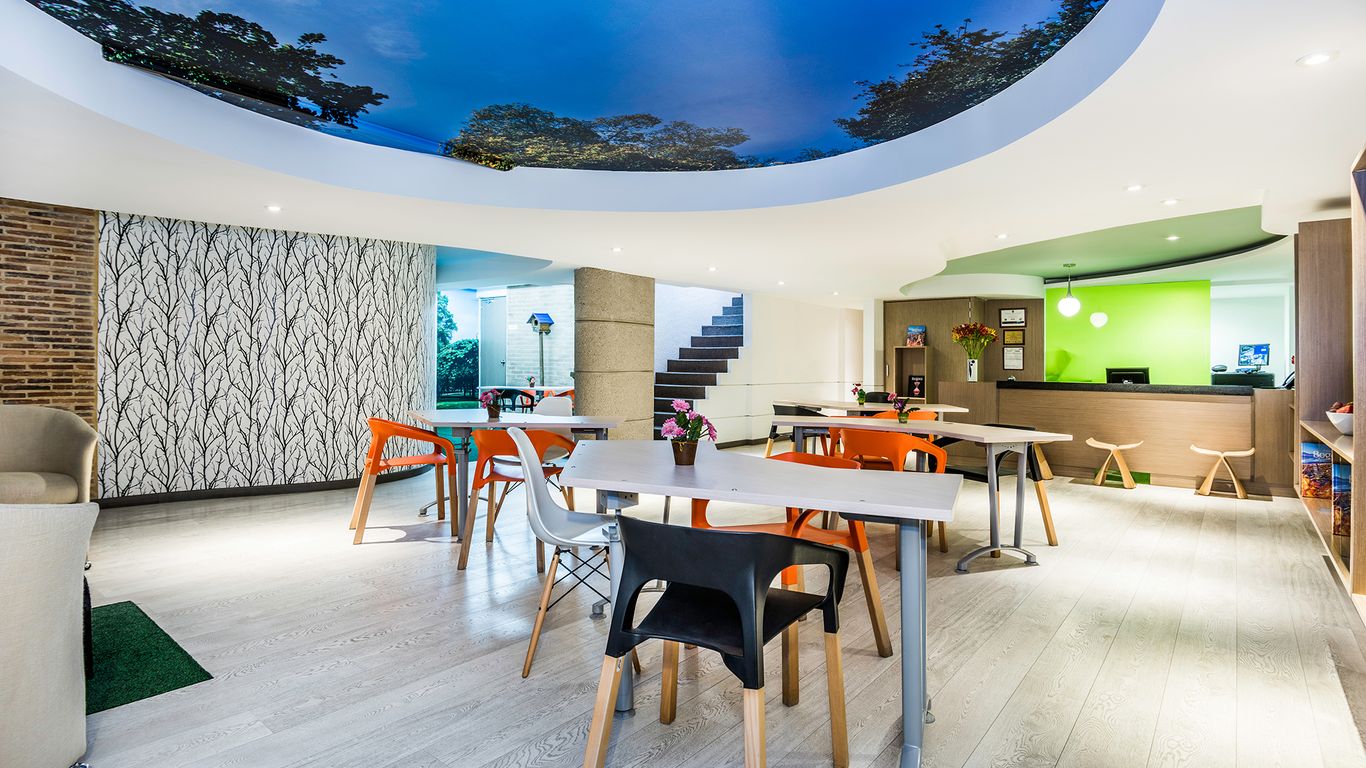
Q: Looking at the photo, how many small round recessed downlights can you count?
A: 10